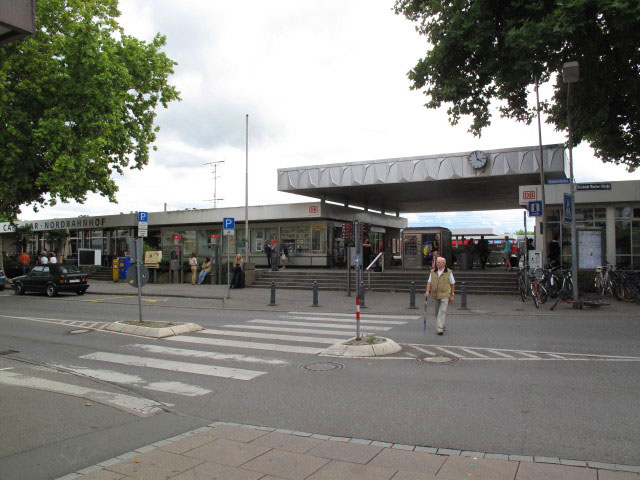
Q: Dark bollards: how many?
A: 5